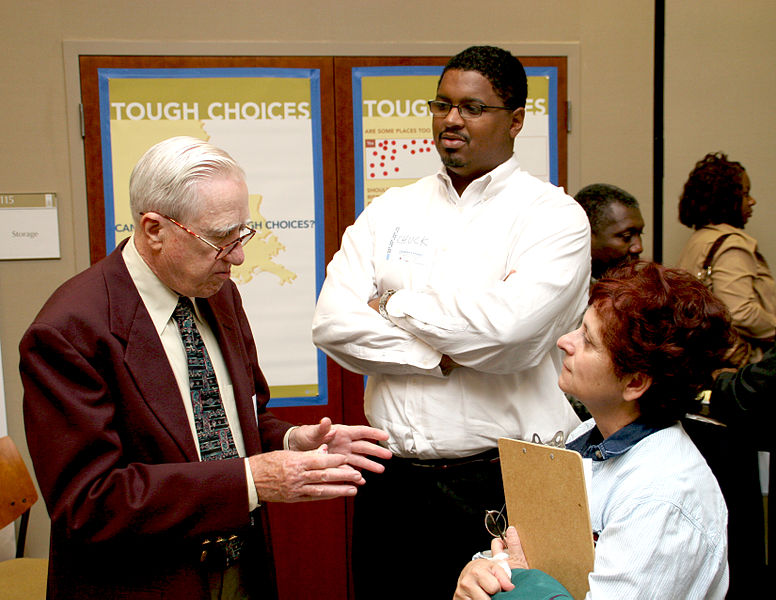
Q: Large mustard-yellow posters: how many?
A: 2